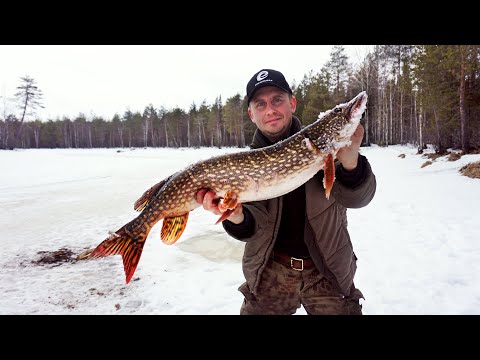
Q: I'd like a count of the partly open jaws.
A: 1